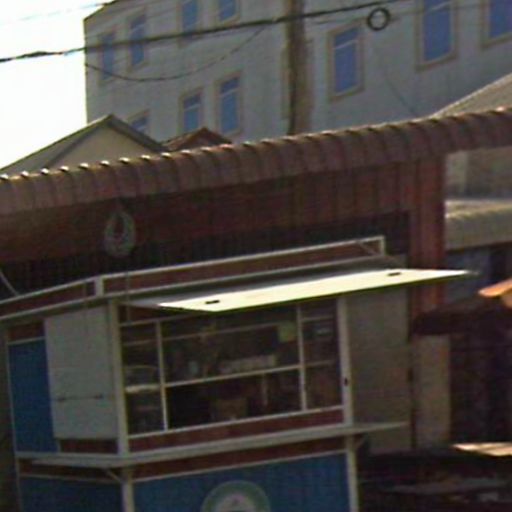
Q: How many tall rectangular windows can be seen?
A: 10